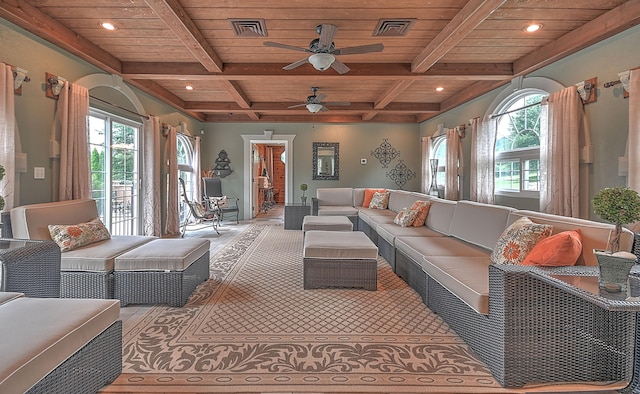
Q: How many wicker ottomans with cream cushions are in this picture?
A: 4